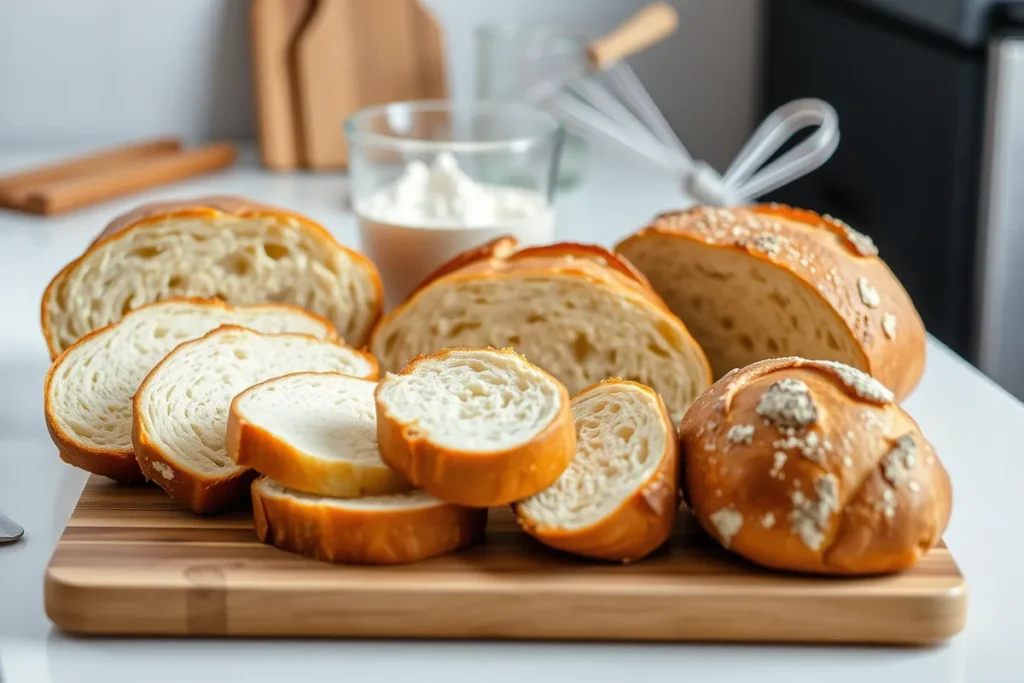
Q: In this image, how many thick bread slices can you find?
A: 6